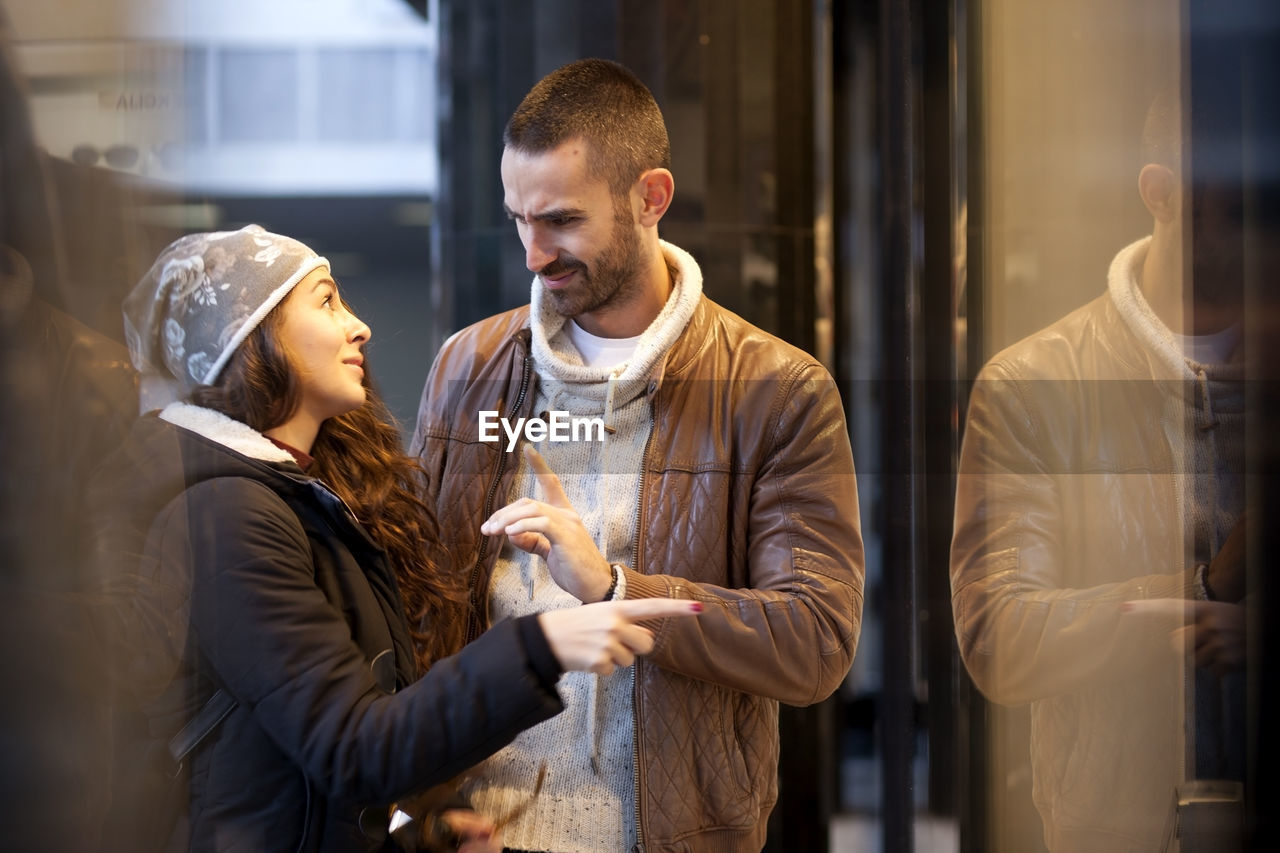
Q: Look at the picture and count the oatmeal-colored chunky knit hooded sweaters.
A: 1